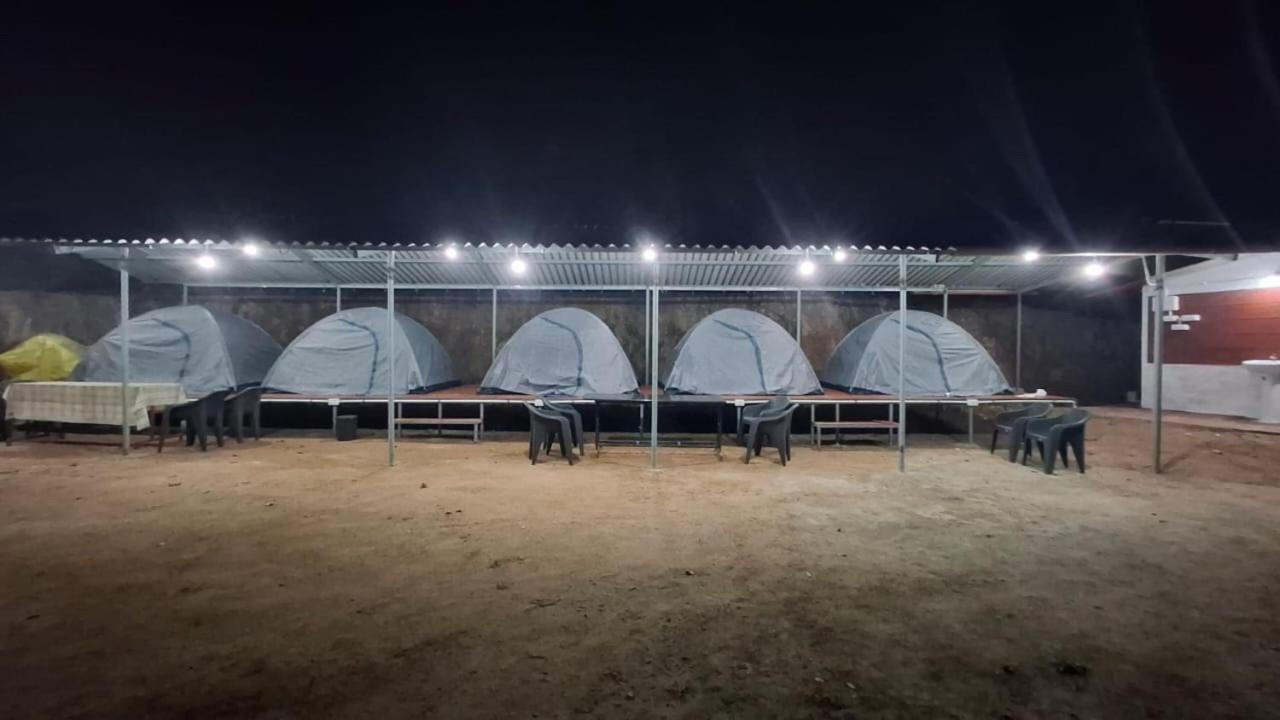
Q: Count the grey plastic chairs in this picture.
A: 8